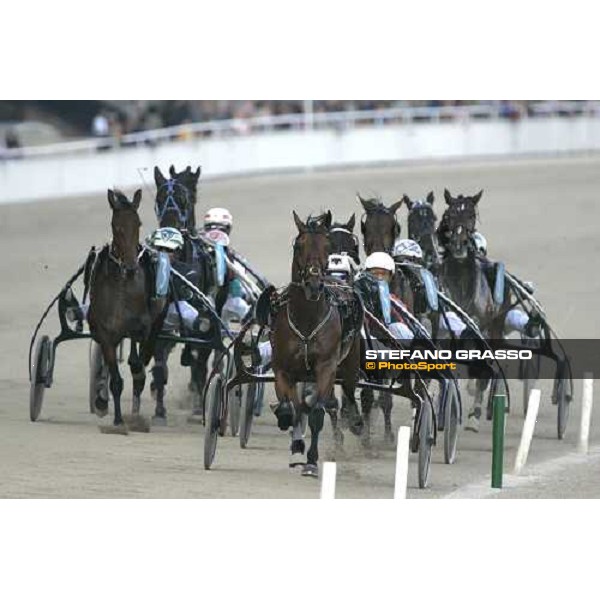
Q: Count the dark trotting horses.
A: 8